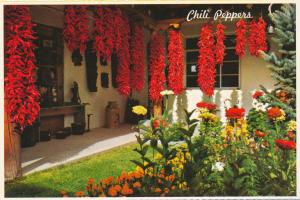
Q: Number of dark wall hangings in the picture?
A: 5